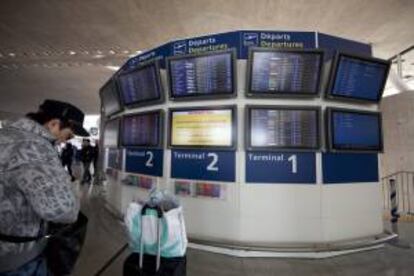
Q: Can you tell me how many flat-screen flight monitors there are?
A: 10